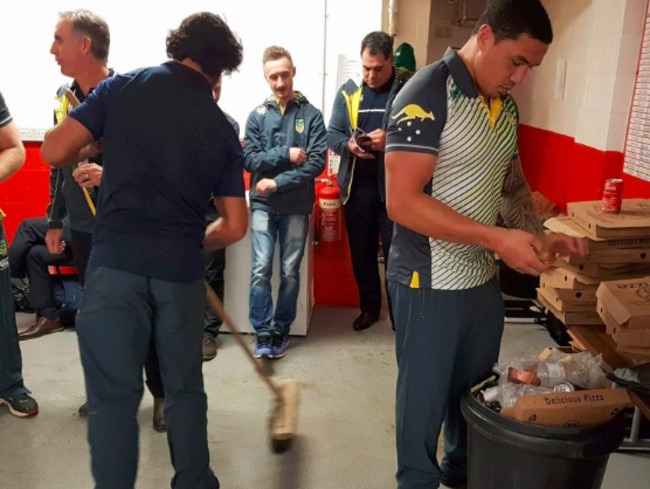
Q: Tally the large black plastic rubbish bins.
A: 1